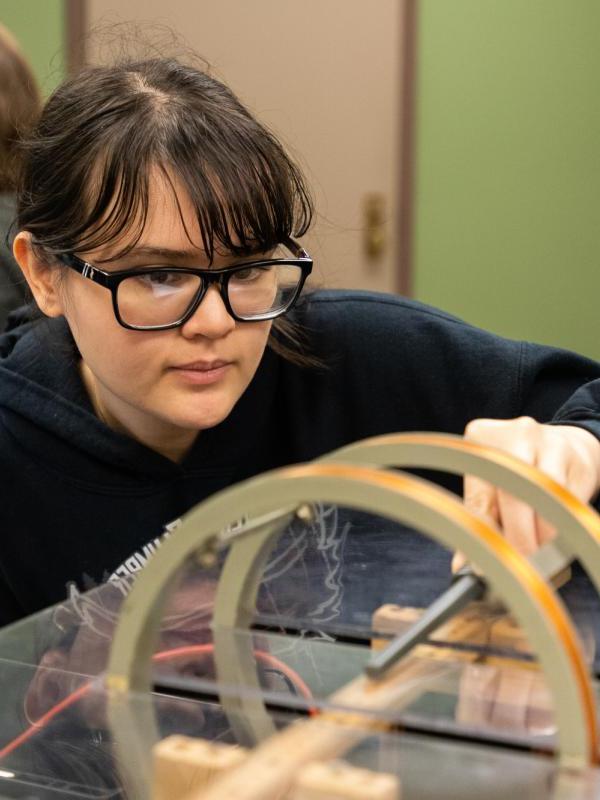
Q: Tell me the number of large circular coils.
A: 2